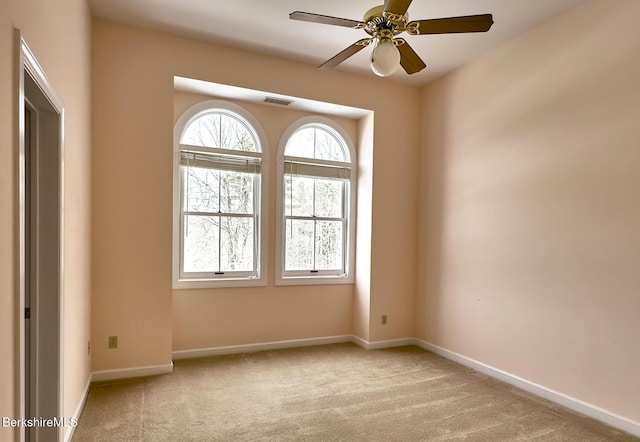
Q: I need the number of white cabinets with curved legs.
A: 0